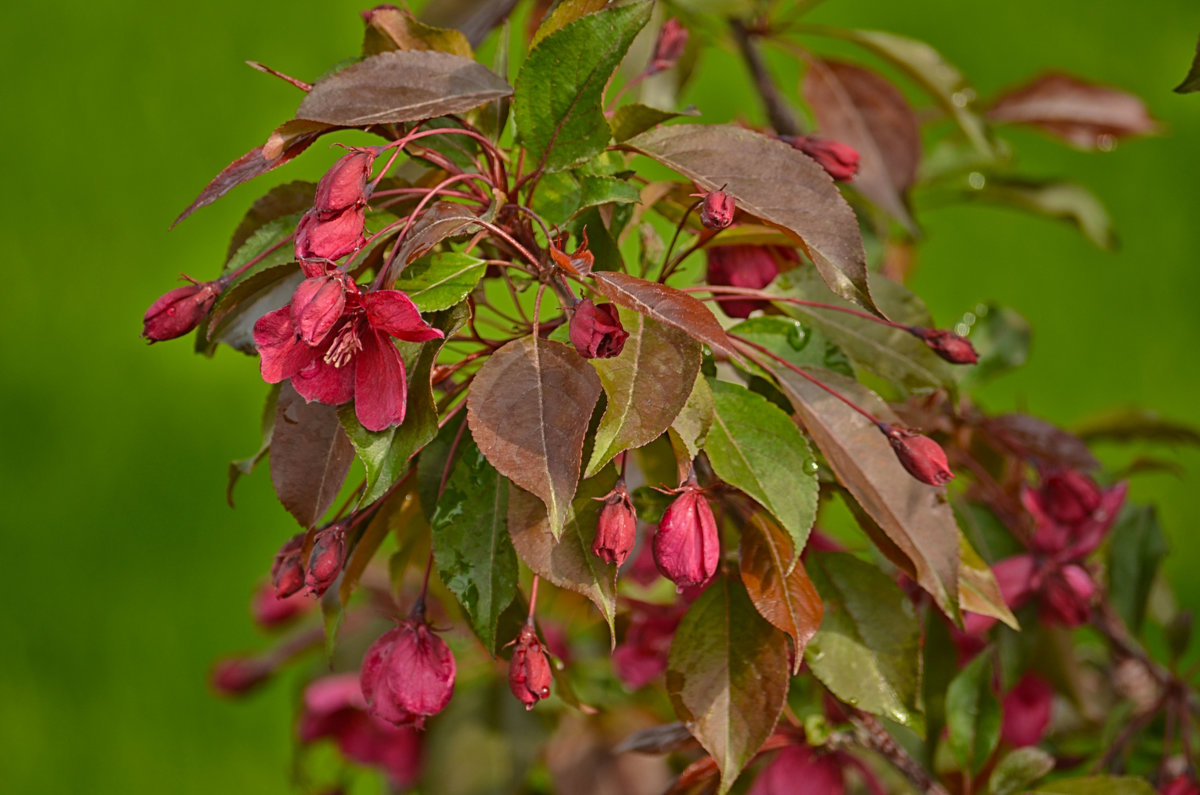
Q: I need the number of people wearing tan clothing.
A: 0